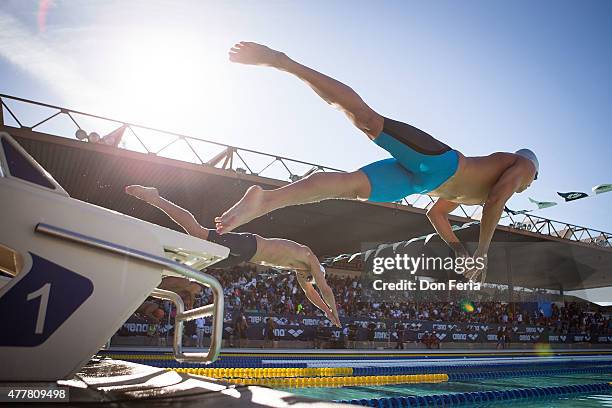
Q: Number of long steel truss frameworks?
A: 1